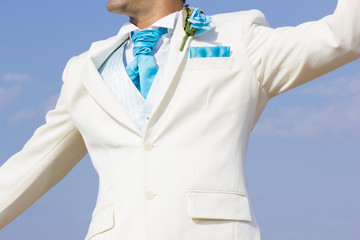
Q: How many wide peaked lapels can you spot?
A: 2